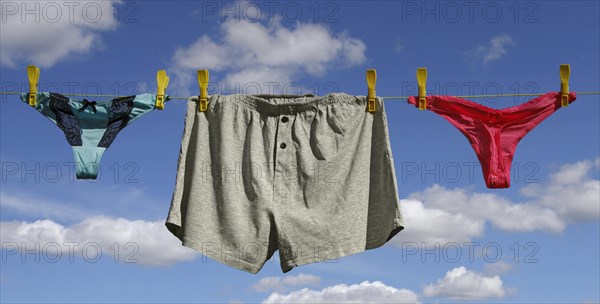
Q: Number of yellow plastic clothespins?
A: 6